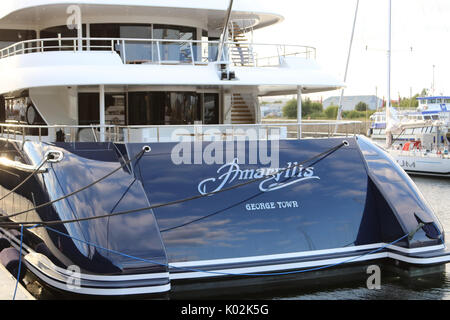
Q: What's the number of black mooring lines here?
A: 3